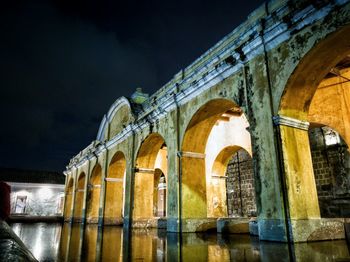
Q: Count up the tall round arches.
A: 7